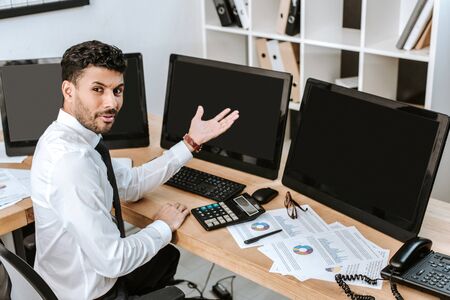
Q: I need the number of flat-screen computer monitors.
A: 3